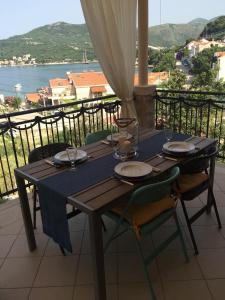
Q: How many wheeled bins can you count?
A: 0